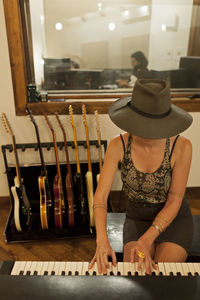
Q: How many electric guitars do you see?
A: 7